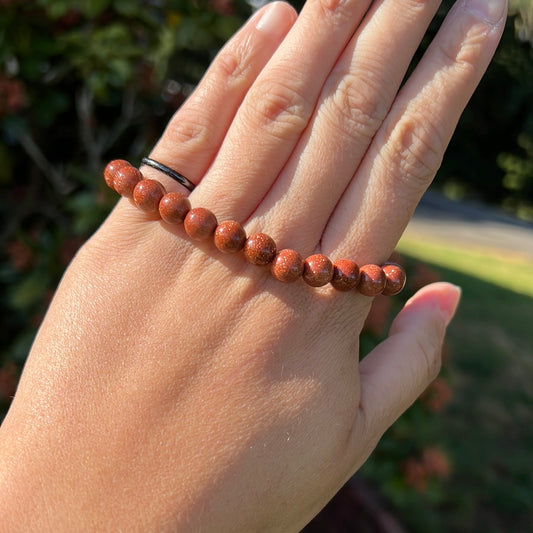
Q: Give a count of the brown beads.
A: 12